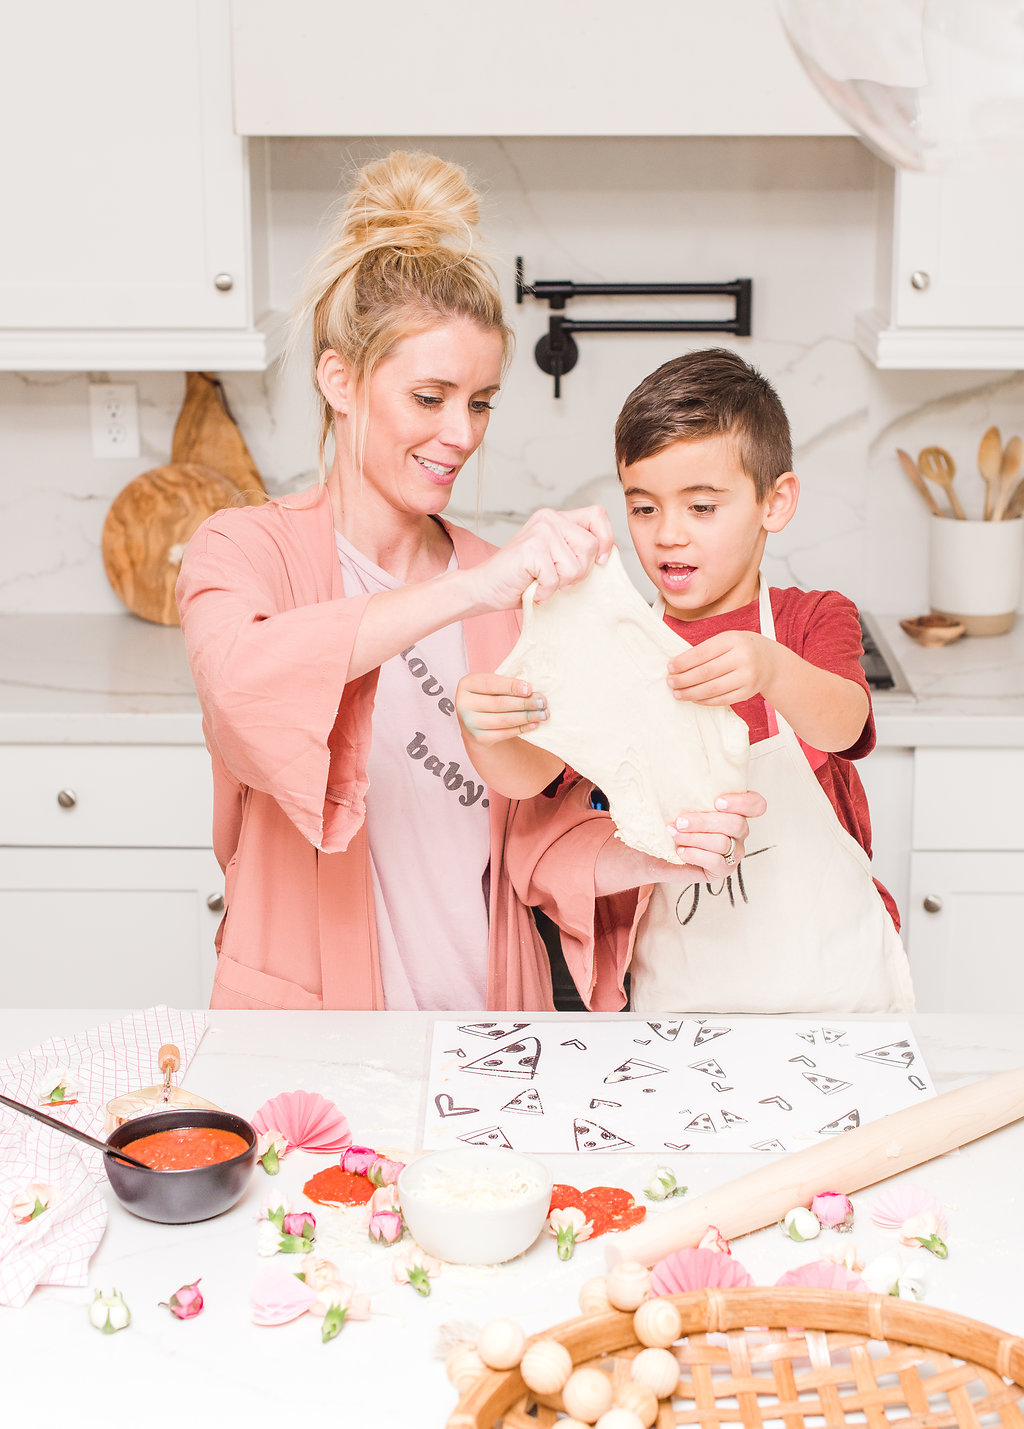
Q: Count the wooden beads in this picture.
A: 11